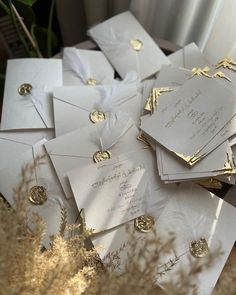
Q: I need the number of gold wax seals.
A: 8